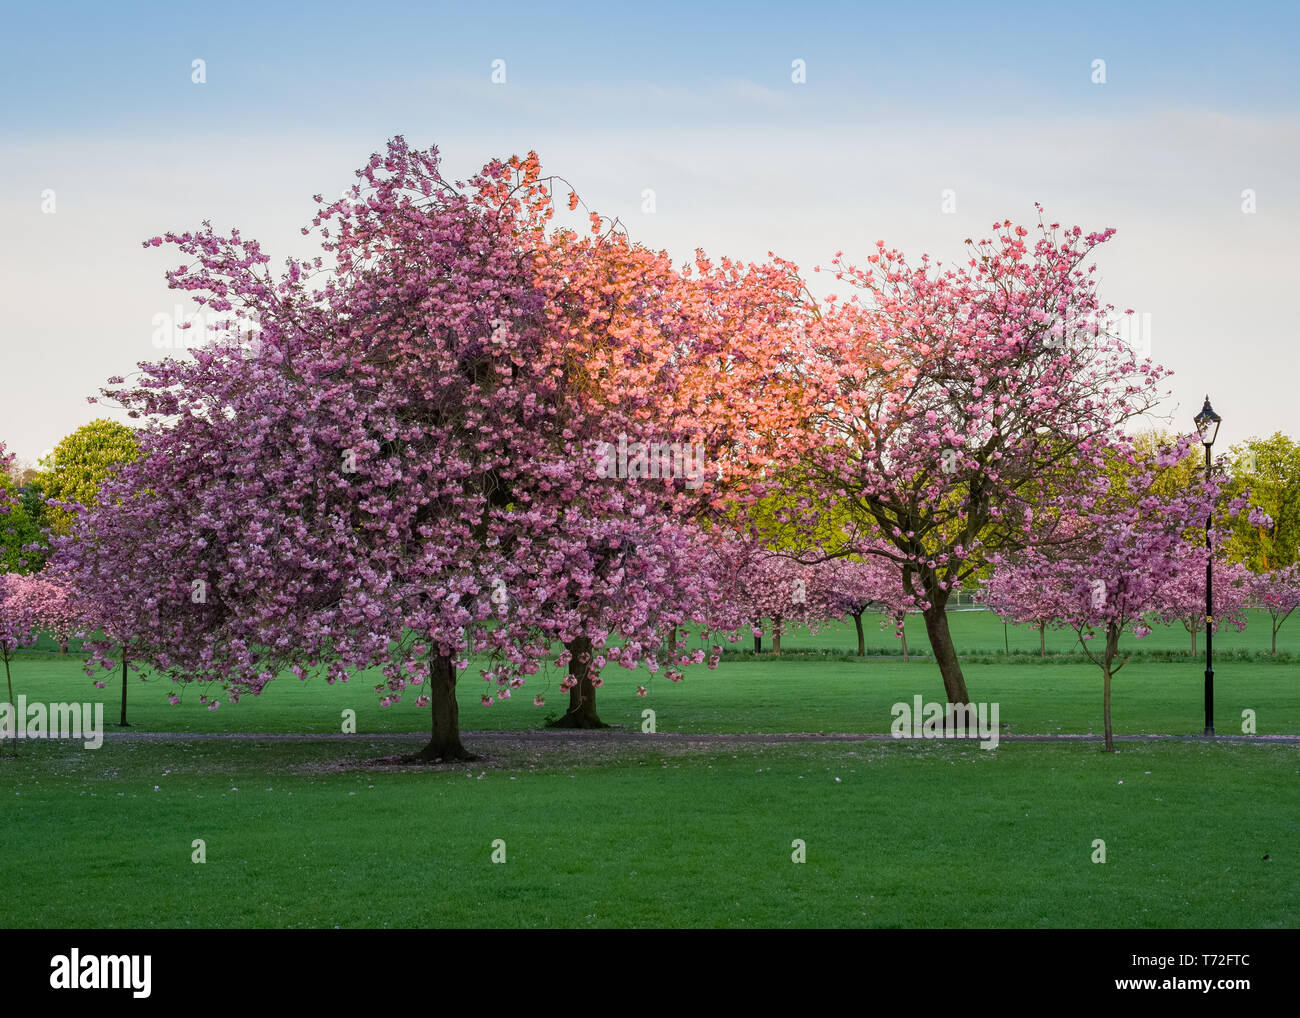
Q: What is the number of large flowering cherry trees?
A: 3